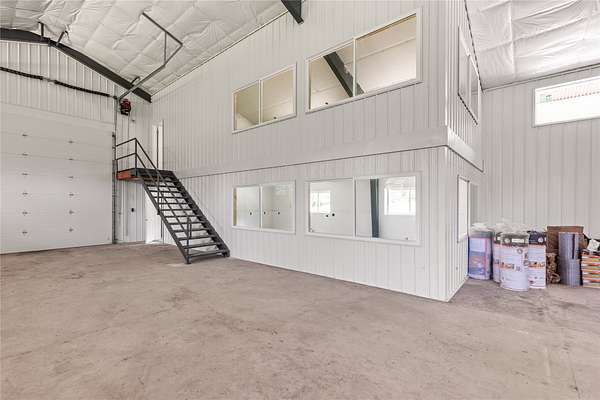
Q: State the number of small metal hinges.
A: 12